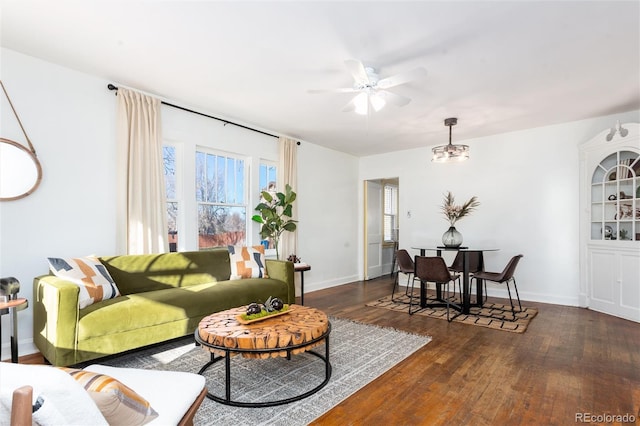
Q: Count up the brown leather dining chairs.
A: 4